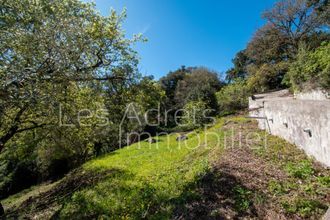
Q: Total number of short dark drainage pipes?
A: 3